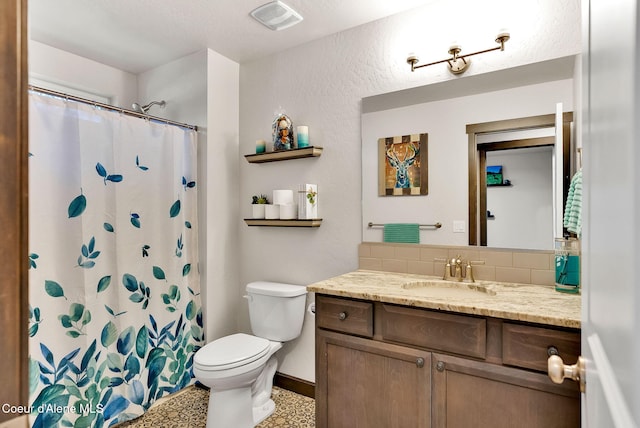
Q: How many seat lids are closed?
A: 1